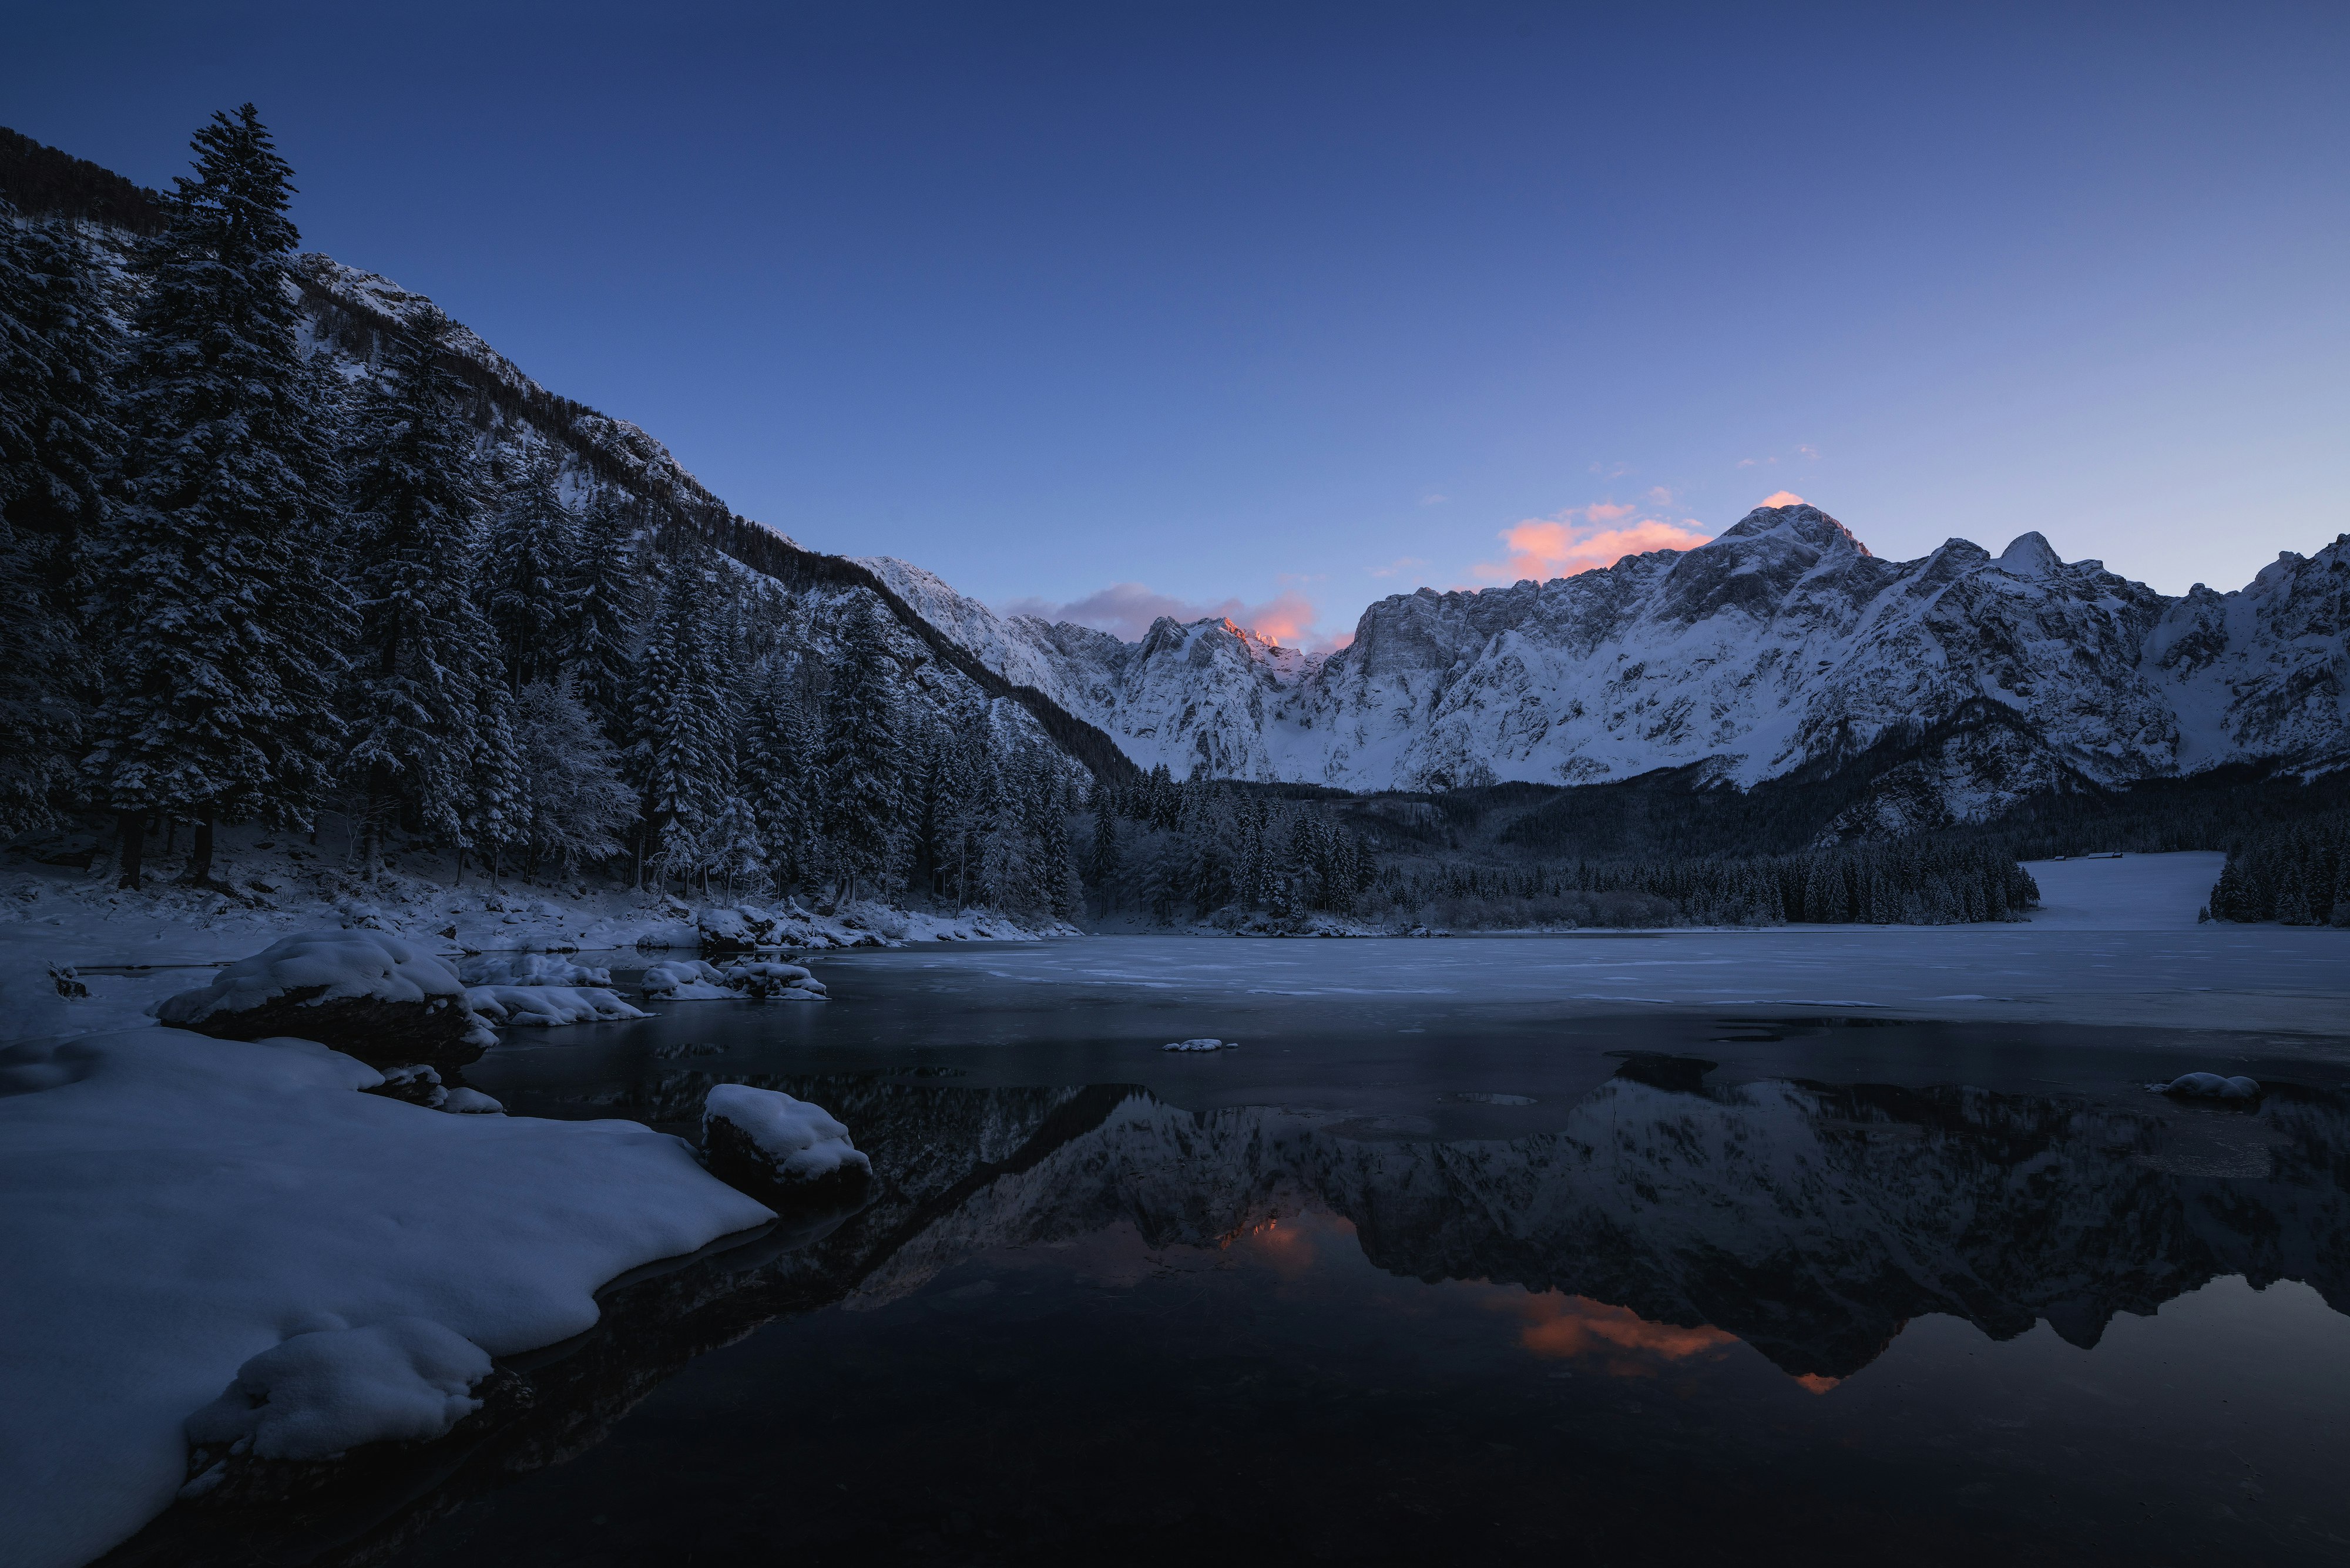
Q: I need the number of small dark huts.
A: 2